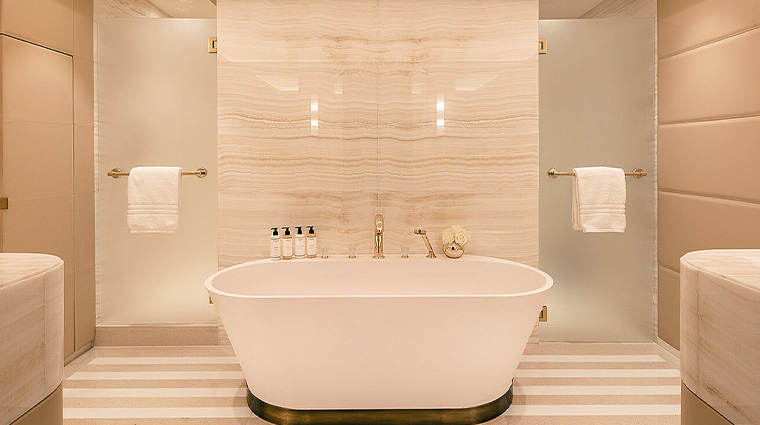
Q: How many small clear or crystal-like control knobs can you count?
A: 3